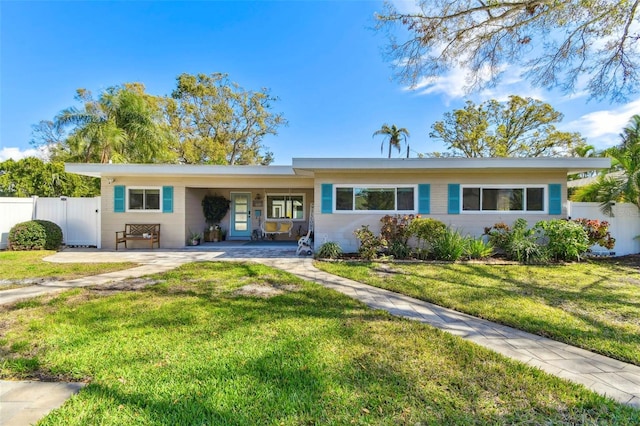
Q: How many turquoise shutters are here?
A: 6